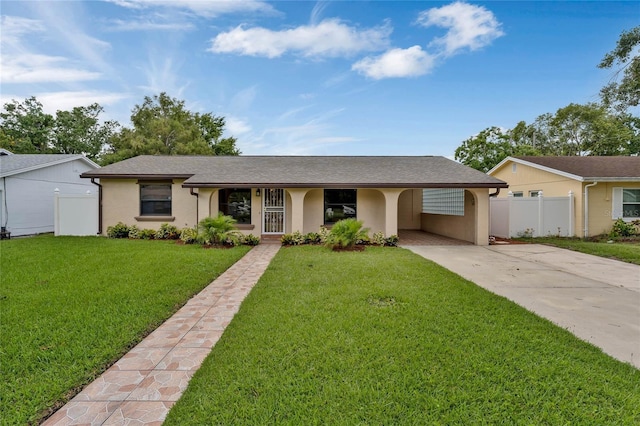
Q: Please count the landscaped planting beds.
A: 2